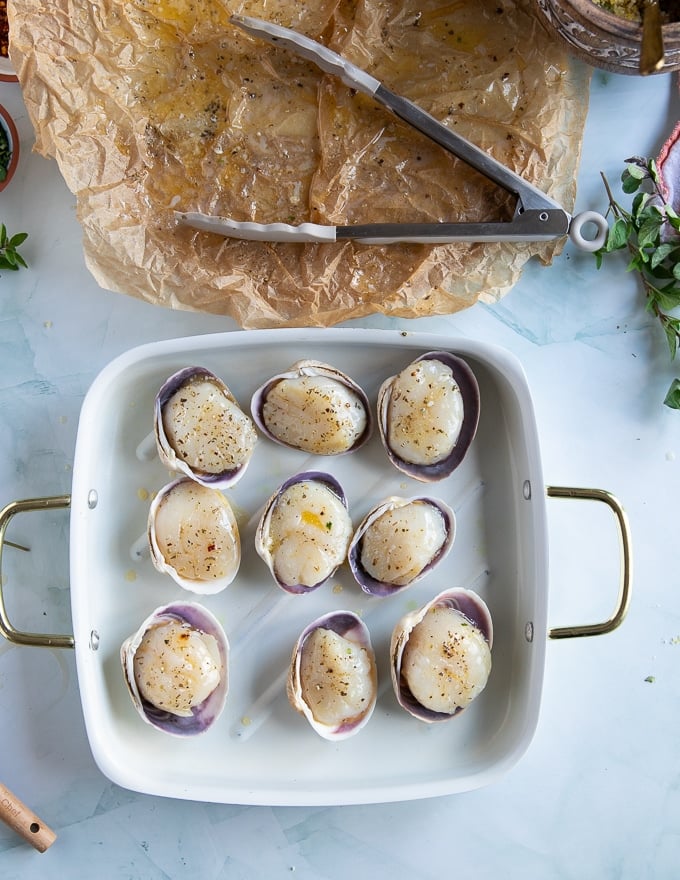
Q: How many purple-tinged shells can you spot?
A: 9